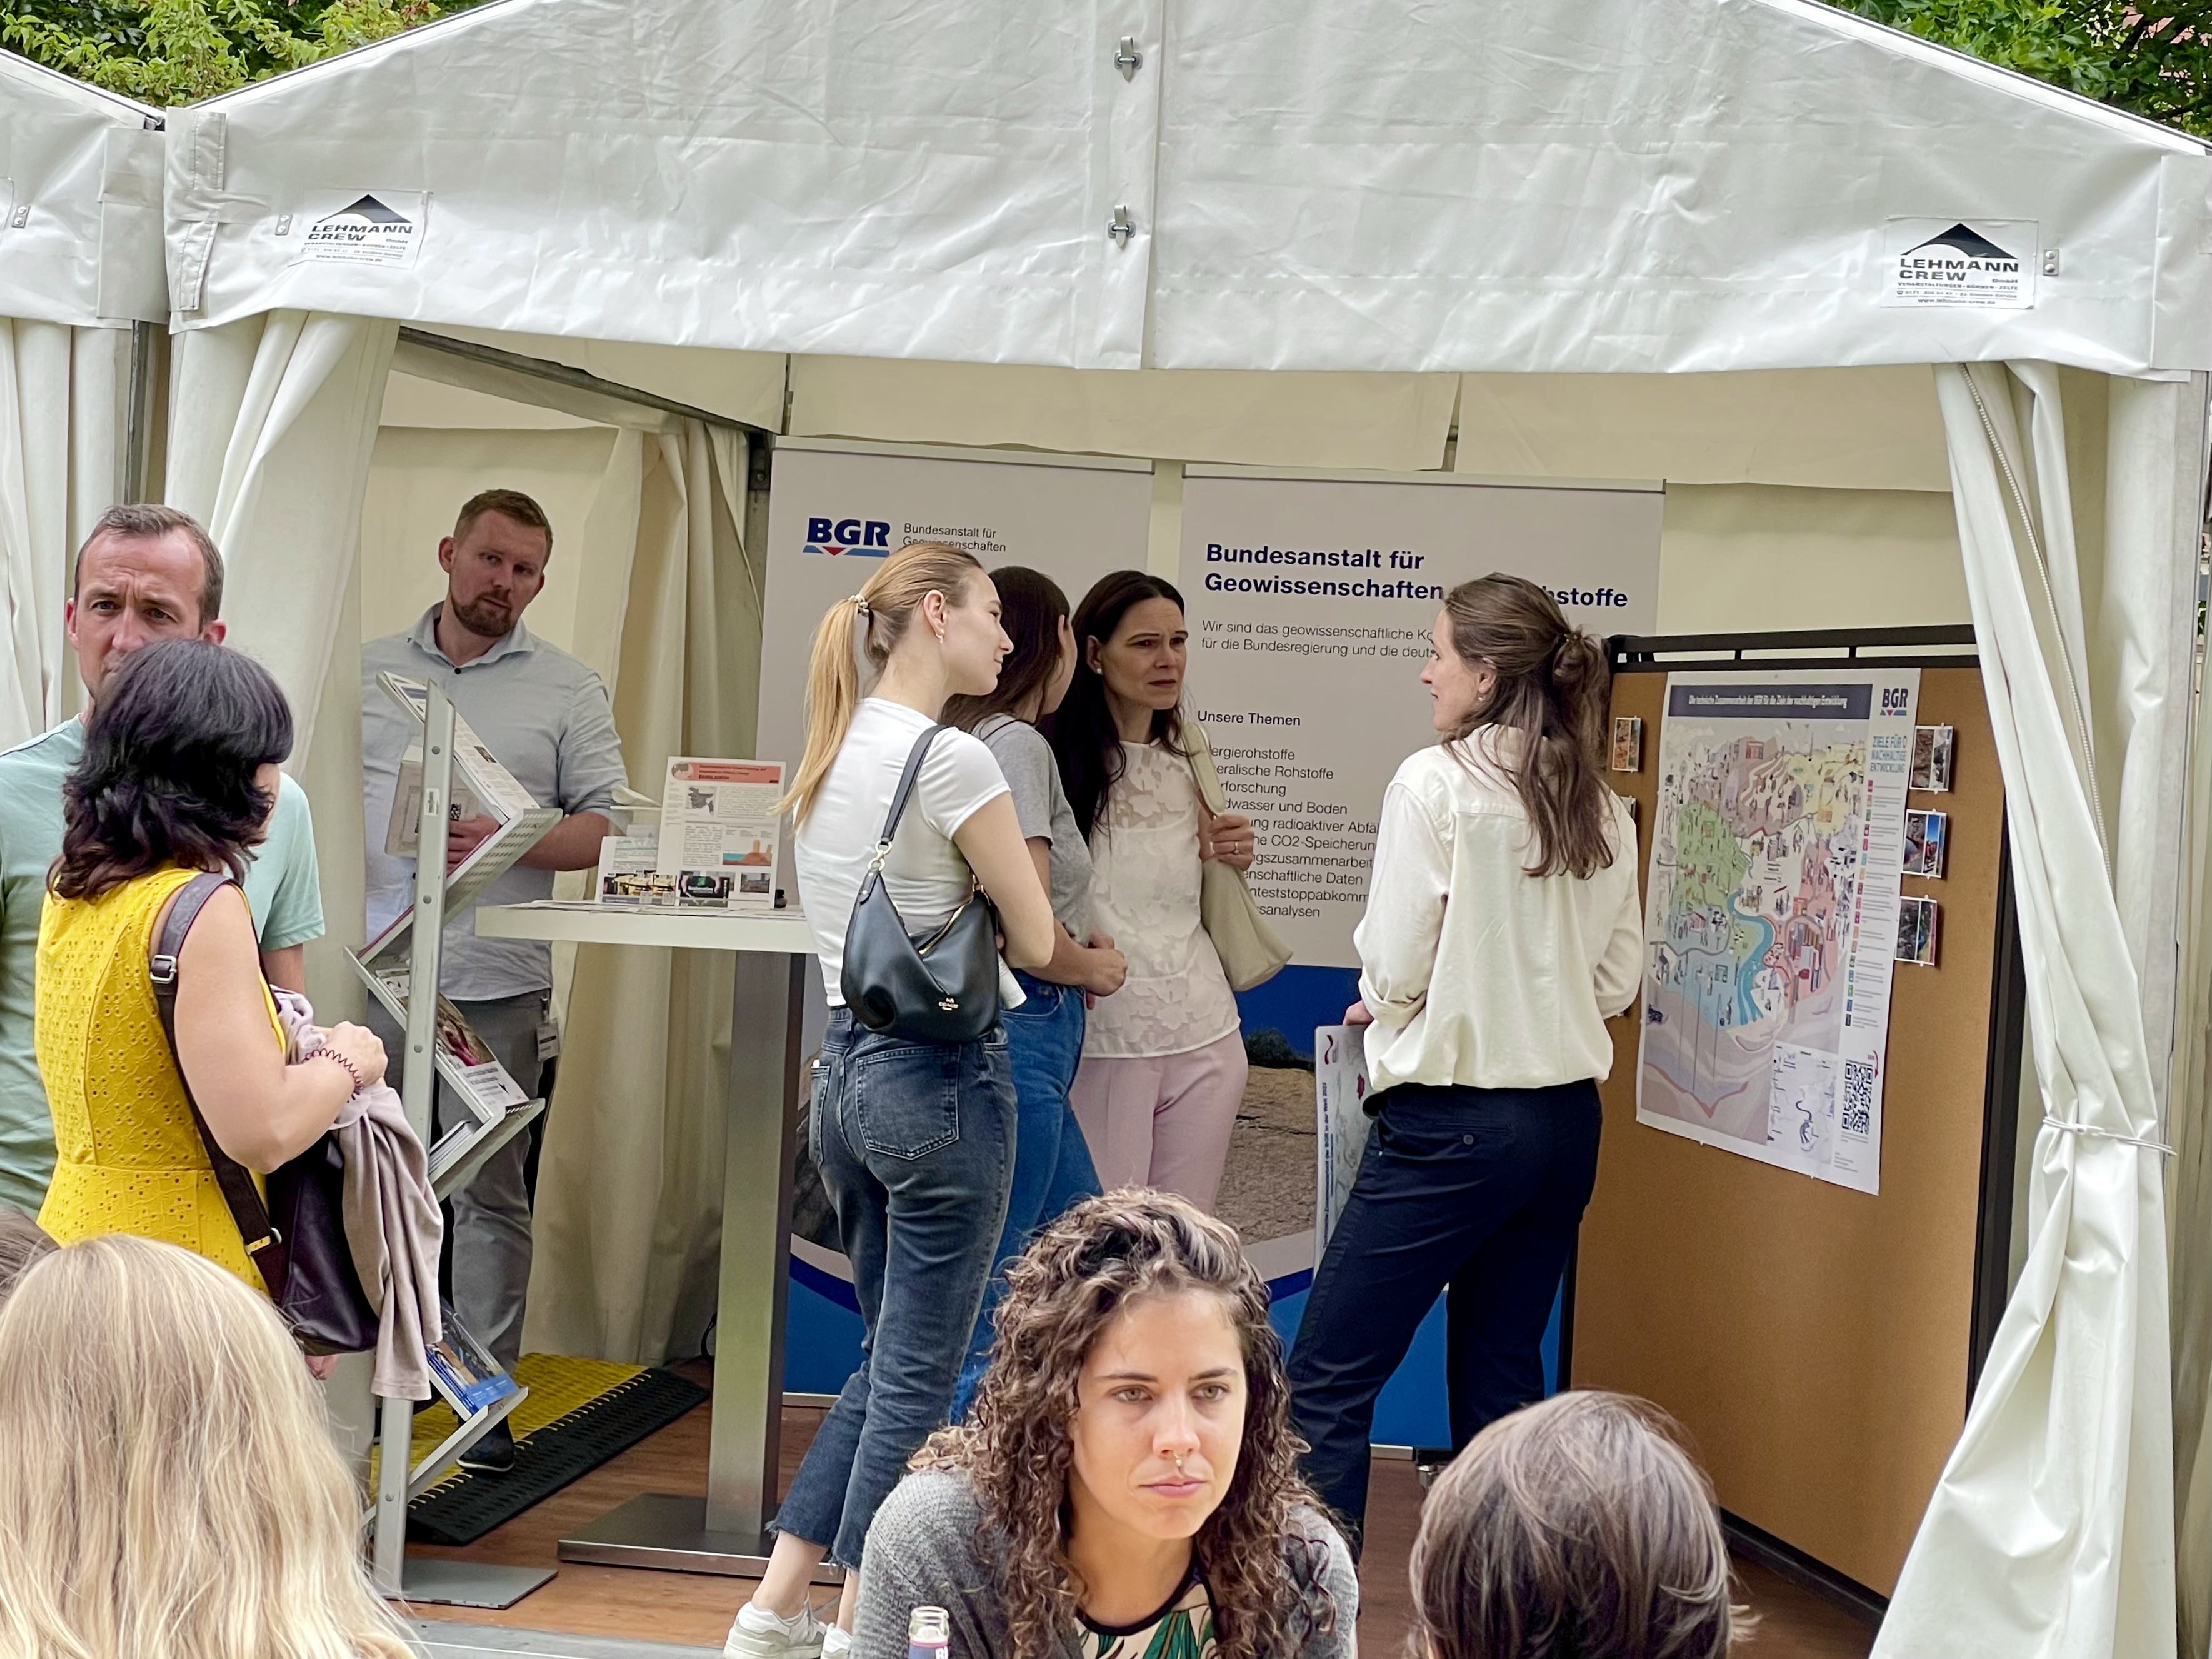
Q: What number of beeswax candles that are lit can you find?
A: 0